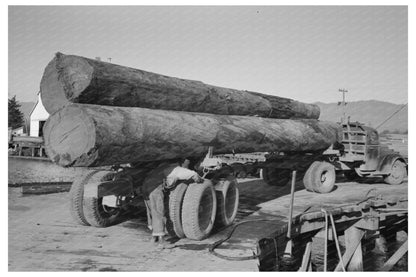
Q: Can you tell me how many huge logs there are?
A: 2